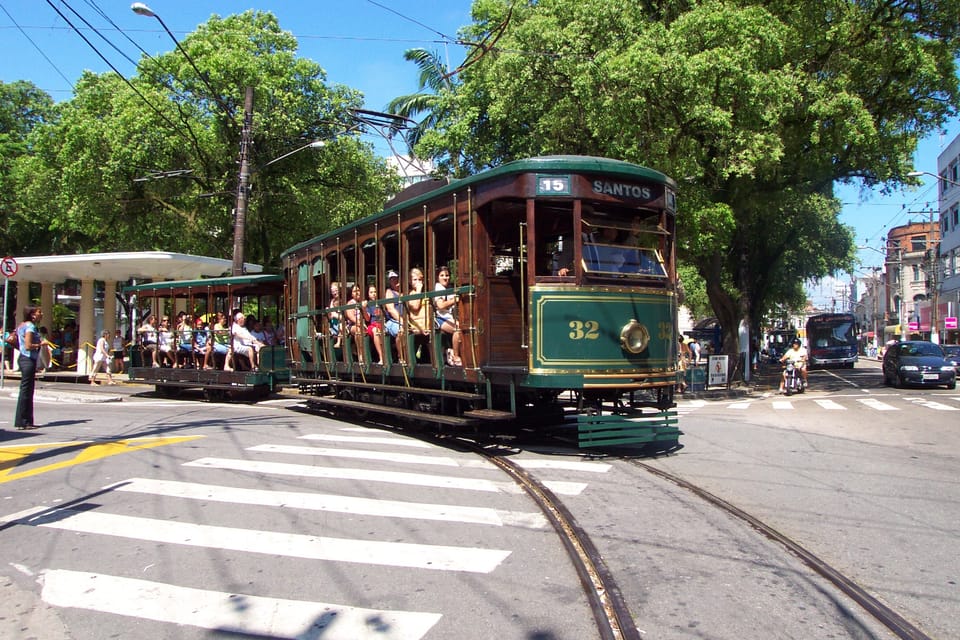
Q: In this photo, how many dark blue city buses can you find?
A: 1